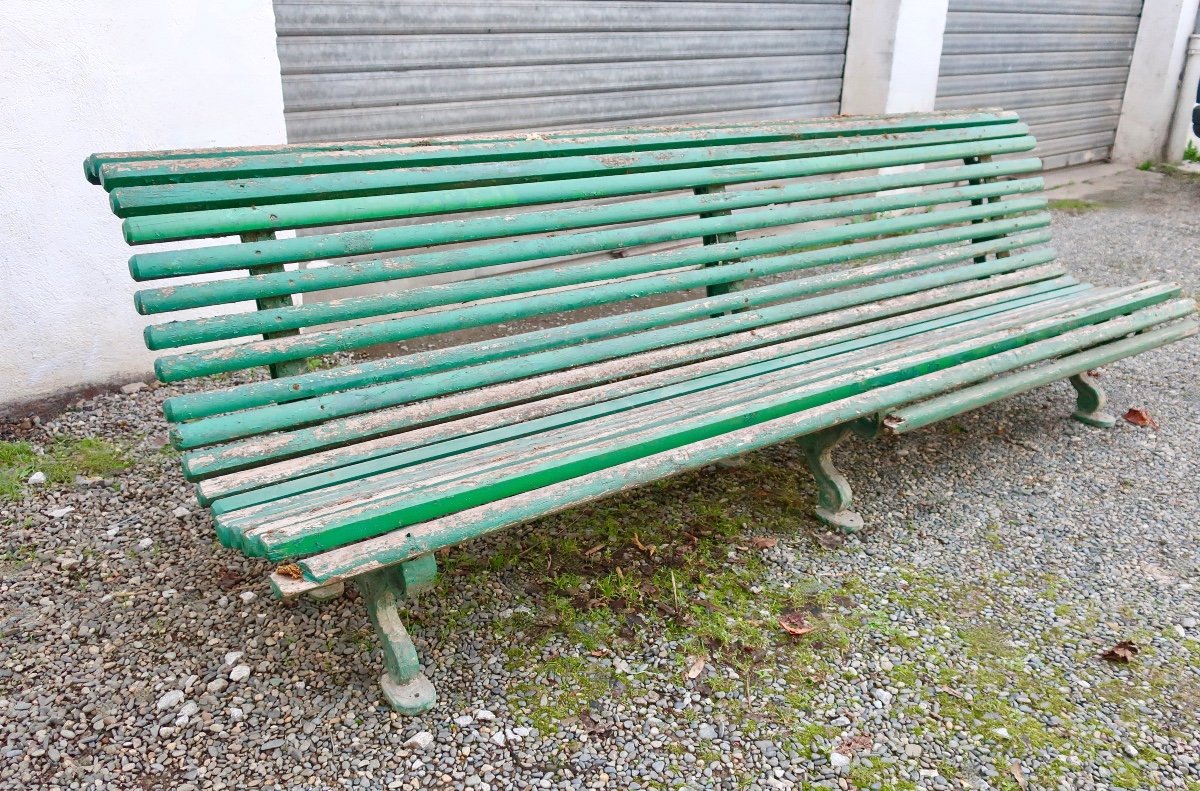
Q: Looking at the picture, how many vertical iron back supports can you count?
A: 3